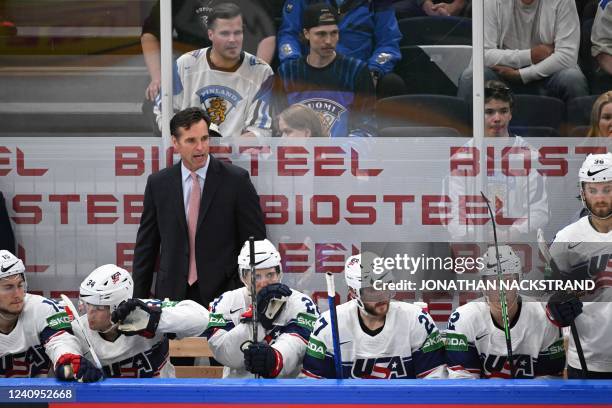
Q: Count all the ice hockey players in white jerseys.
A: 6